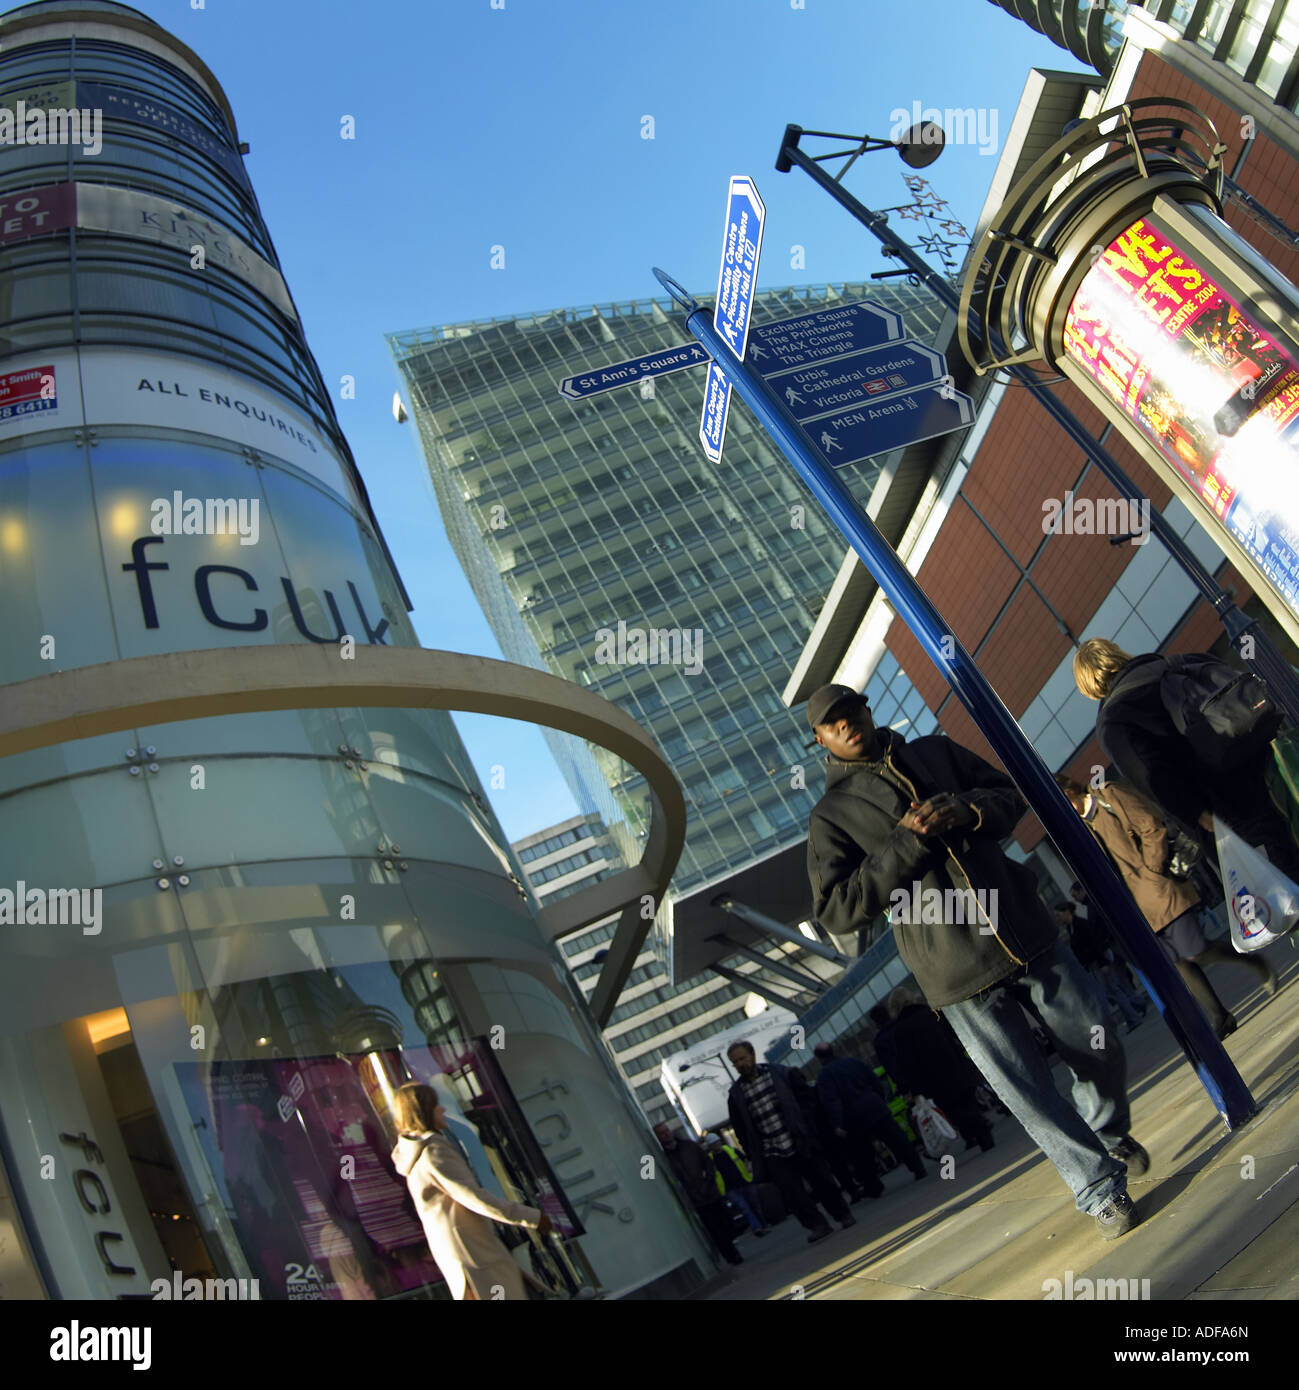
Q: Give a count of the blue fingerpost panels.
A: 6